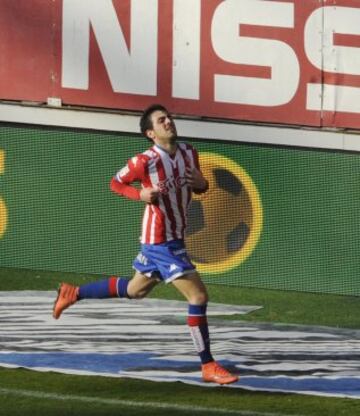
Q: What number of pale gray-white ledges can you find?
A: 1